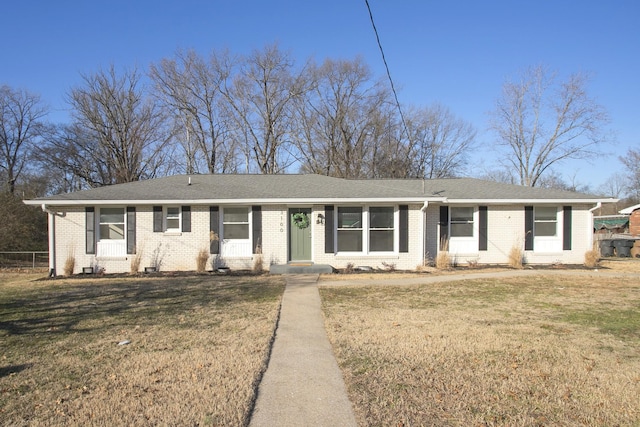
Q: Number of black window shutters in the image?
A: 12